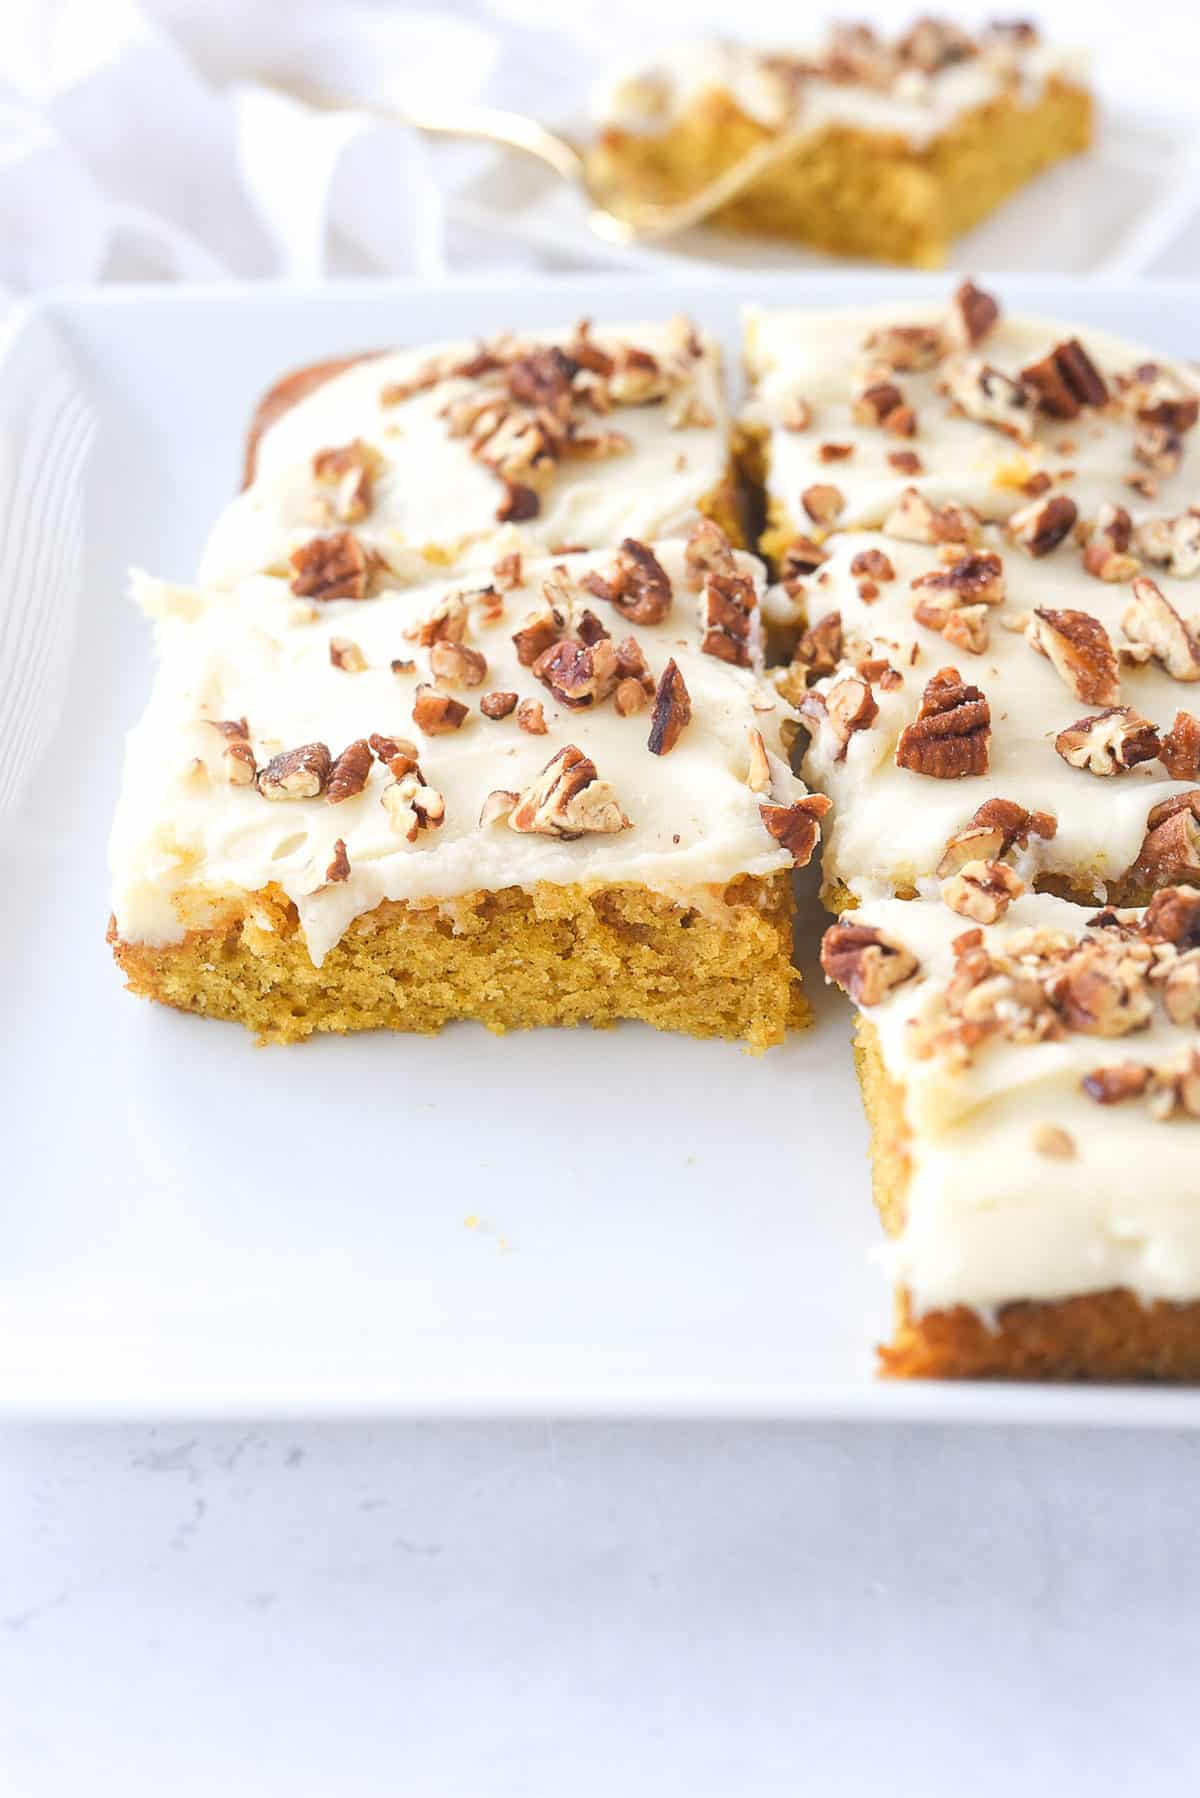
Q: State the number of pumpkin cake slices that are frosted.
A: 6